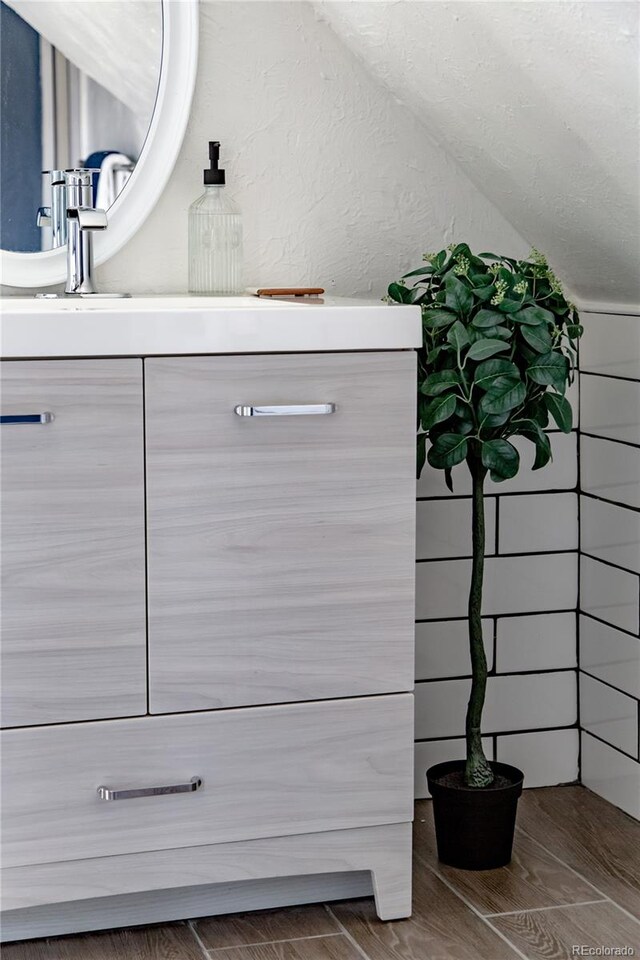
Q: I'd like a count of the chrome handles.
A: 3